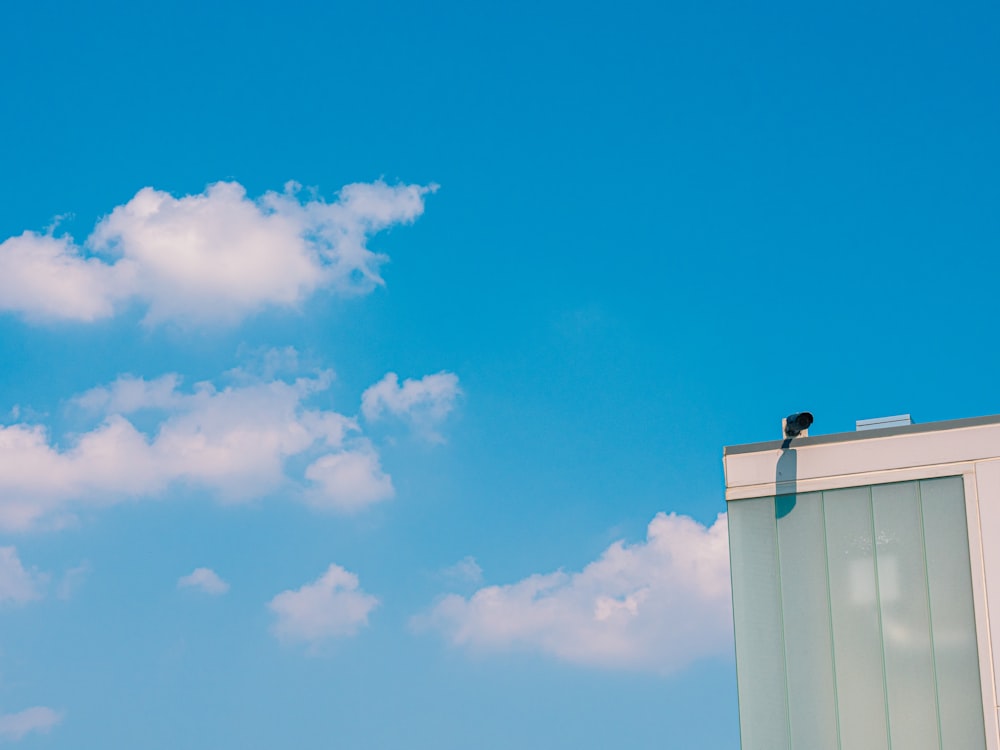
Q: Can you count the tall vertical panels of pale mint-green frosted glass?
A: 5